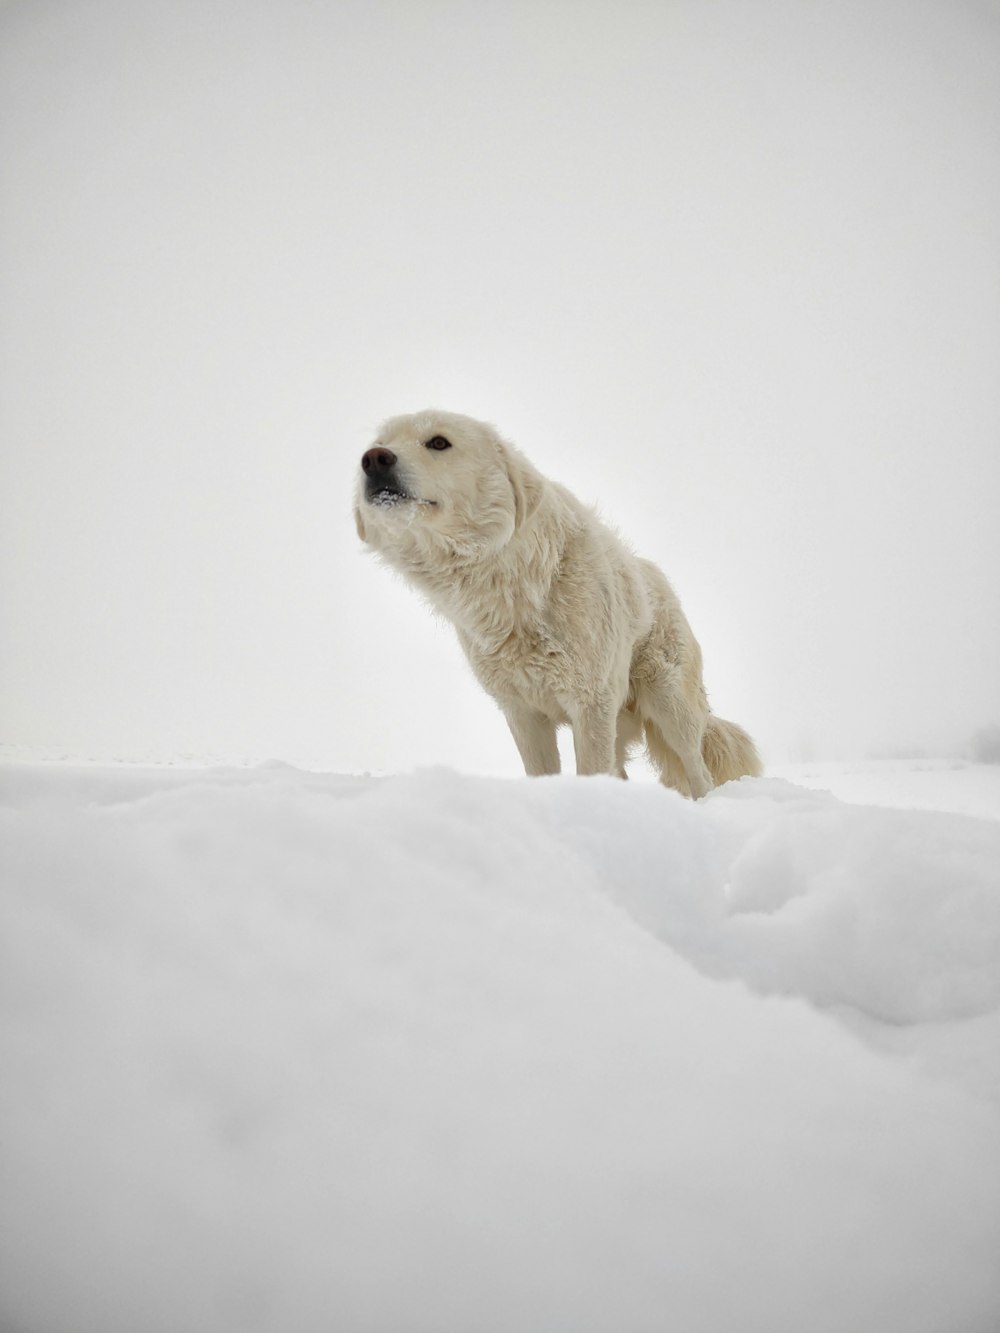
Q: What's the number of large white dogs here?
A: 1